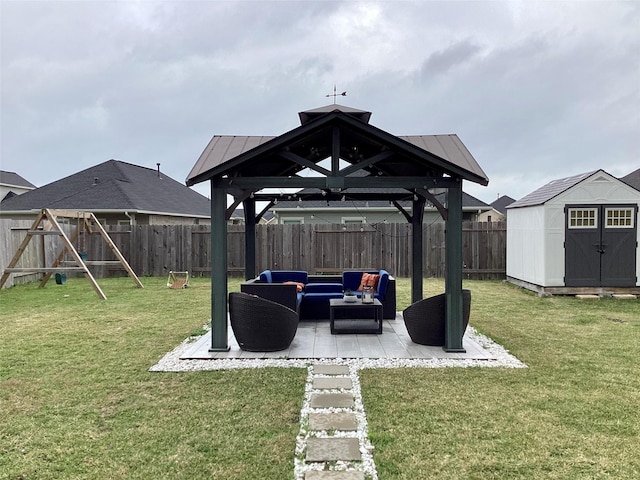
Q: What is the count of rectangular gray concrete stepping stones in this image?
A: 6